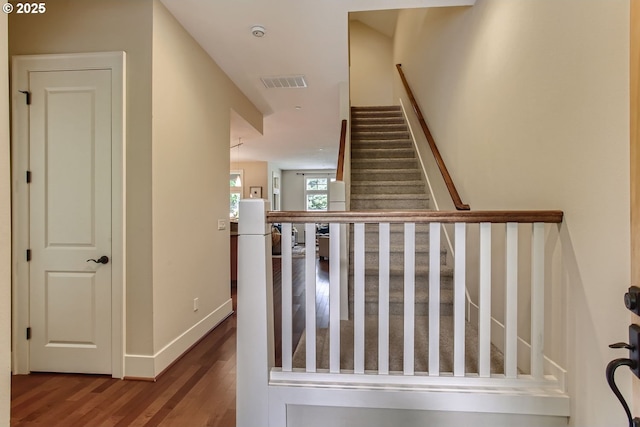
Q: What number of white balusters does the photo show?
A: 11